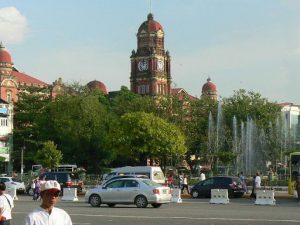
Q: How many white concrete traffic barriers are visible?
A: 5